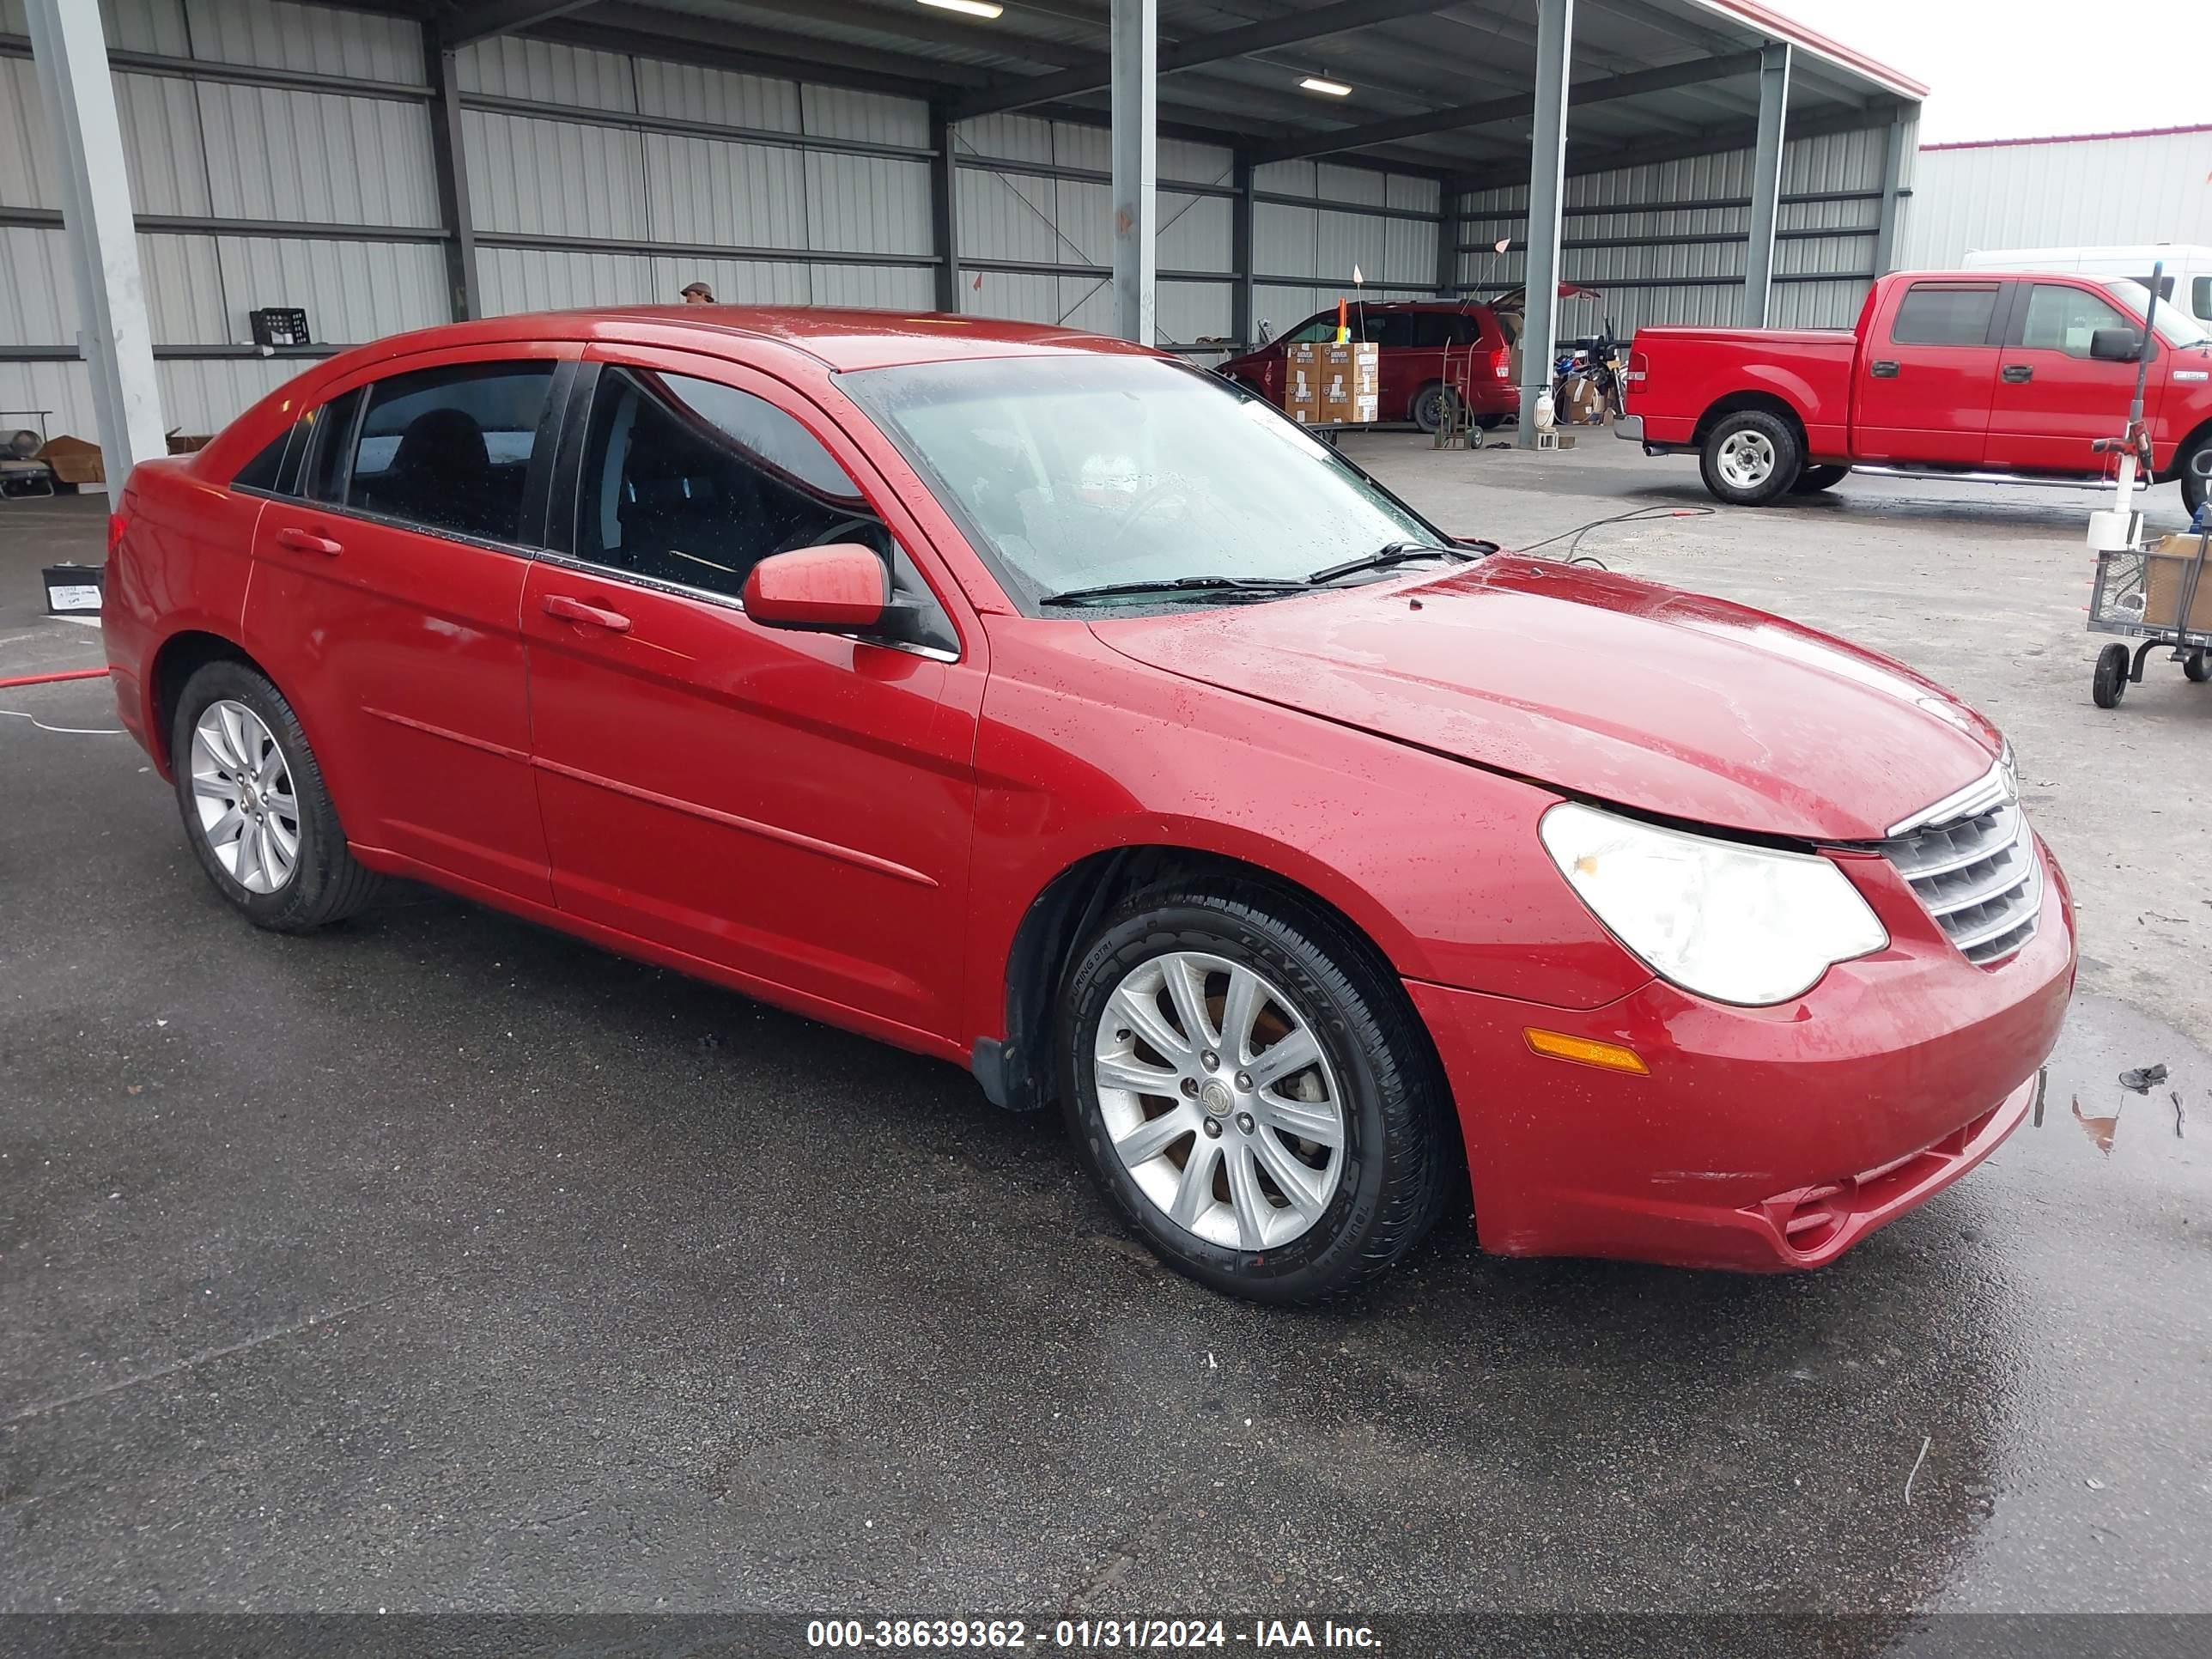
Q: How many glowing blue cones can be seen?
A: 0